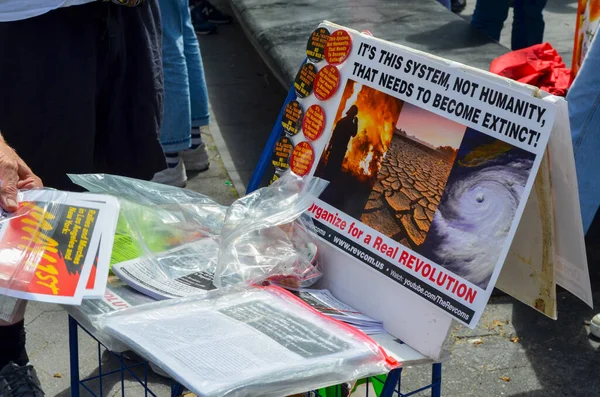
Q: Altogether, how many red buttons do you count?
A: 4